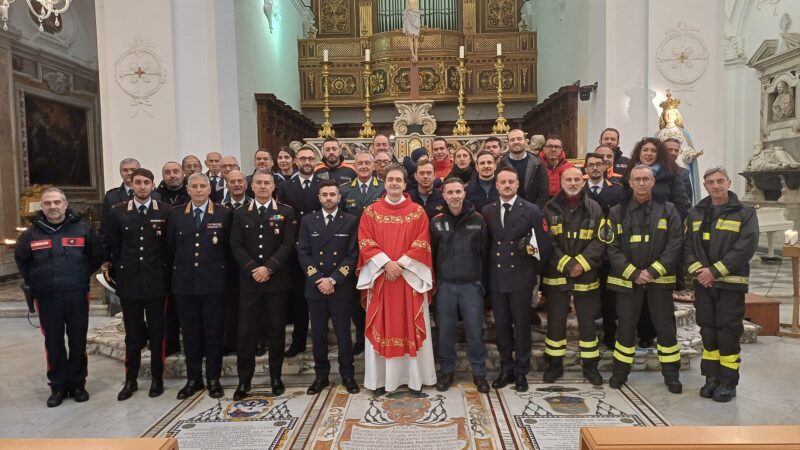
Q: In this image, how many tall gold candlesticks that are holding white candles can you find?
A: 4